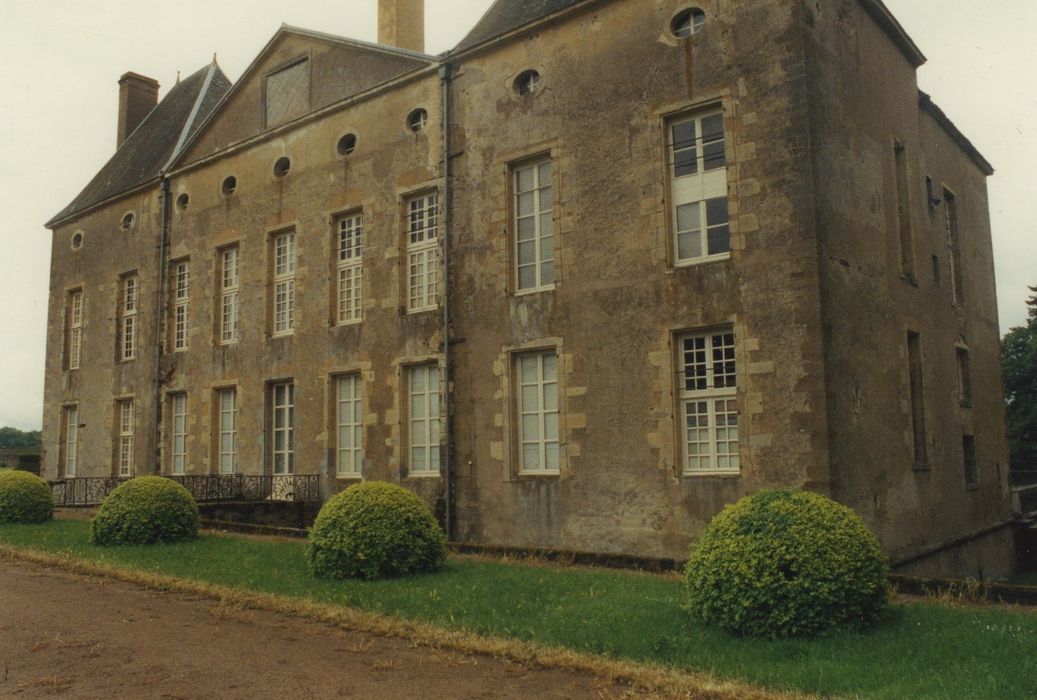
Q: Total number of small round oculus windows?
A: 9